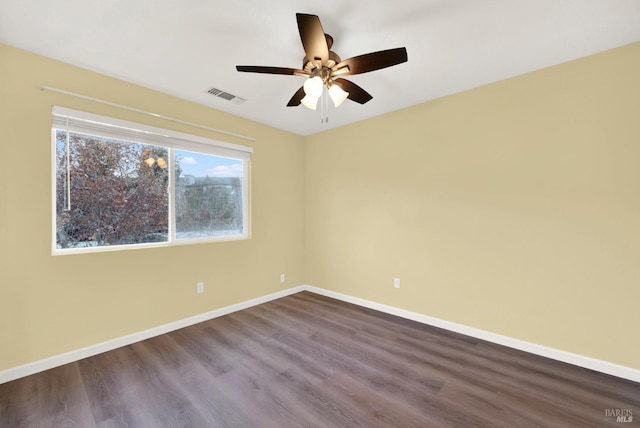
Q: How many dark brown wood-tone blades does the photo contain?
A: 5